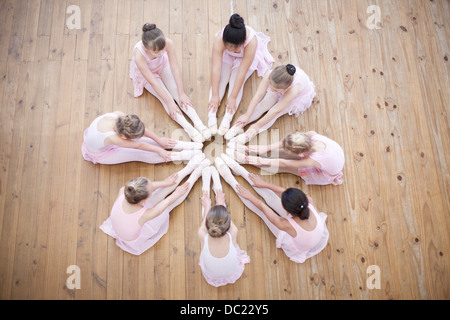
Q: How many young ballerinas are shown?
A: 8